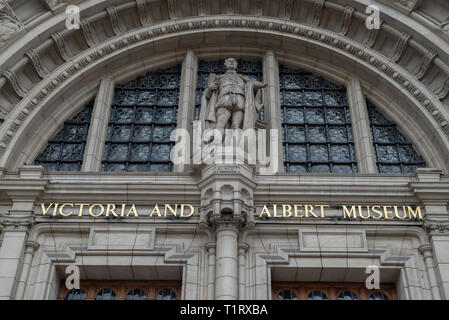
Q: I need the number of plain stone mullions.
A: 4